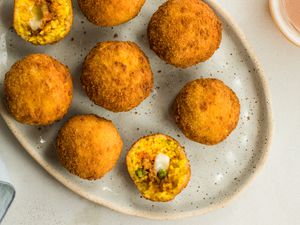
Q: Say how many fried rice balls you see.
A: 8